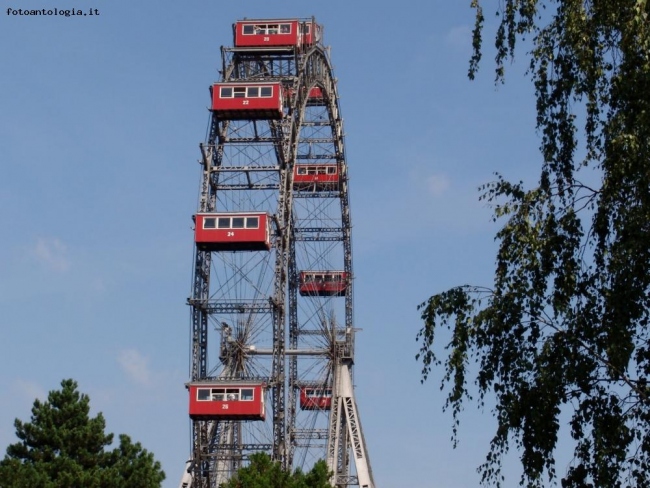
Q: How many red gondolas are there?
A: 9